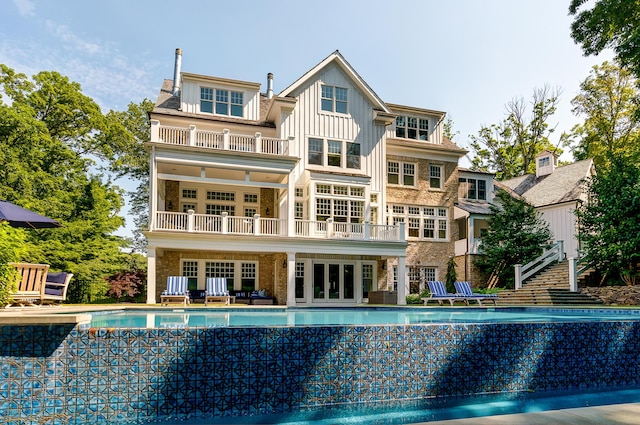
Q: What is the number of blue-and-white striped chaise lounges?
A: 4